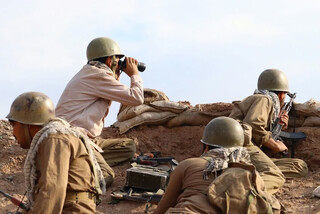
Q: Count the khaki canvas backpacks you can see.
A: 1